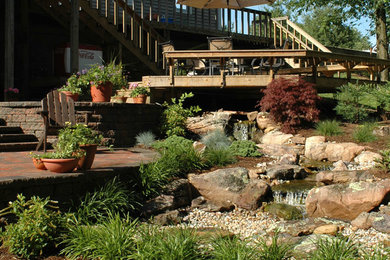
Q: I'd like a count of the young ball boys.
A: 0